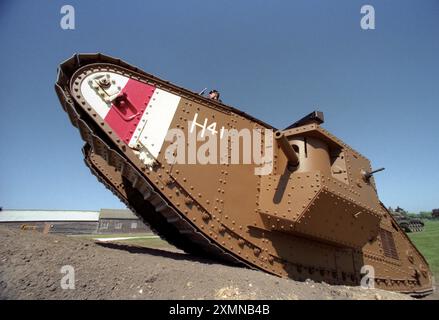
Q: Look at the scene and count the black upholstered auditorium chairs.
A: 0